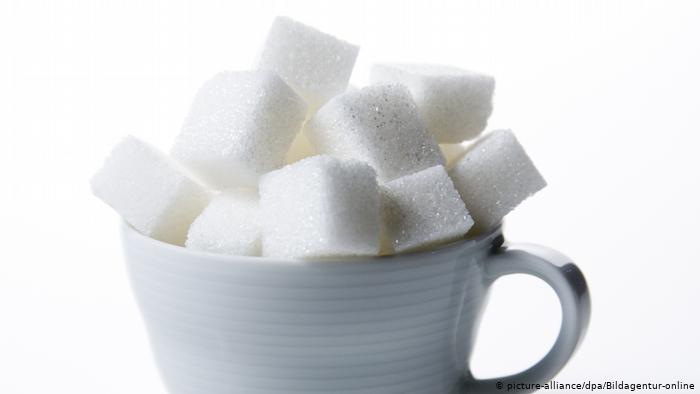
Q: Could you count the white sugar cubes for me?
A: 9